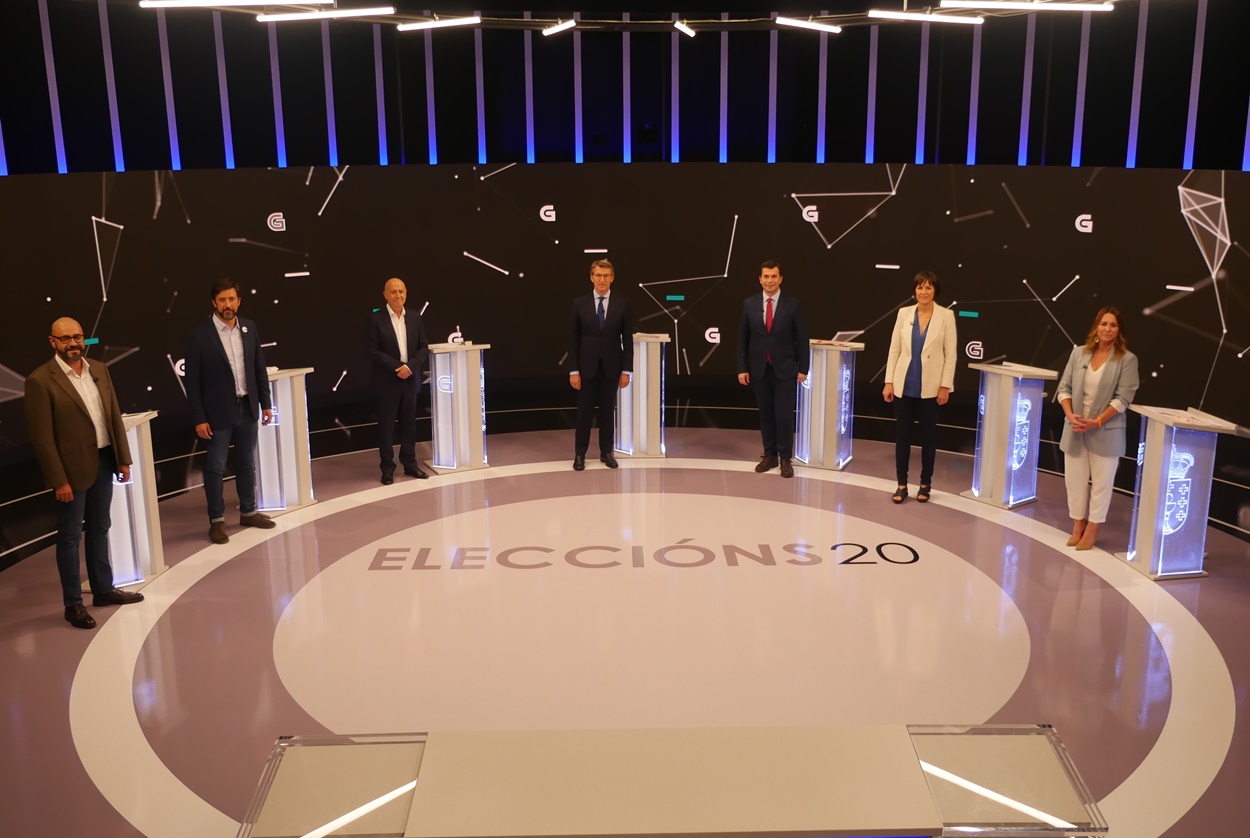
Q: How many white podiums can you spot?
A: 7